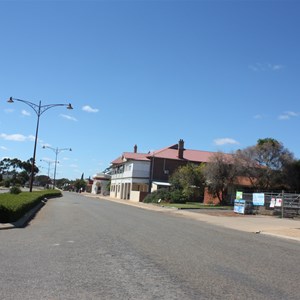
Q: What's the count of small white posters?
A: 2